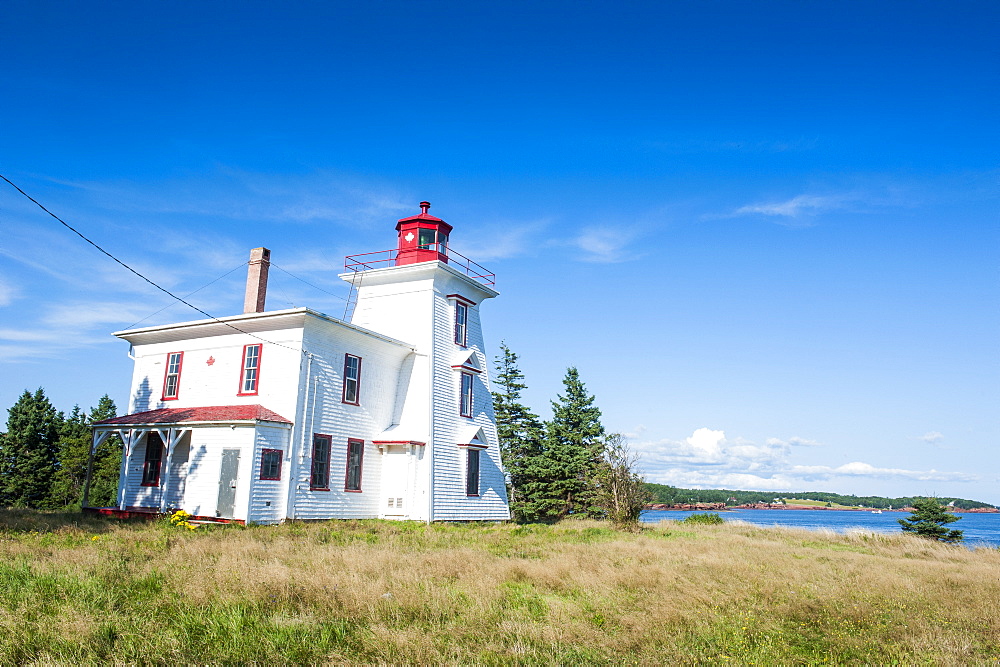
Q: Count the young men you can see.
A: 0